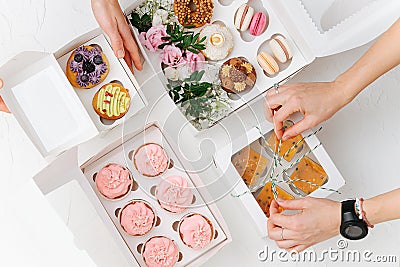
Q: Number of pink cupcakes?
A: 6